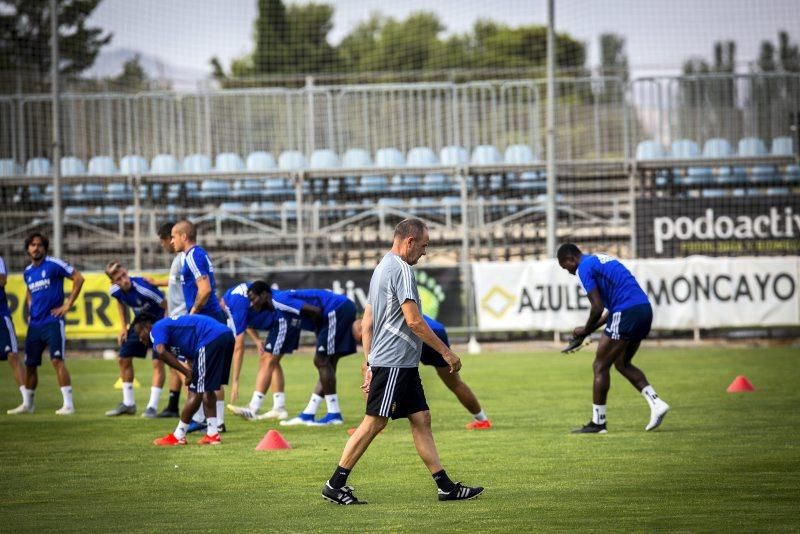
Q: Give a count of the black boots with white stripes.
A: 2